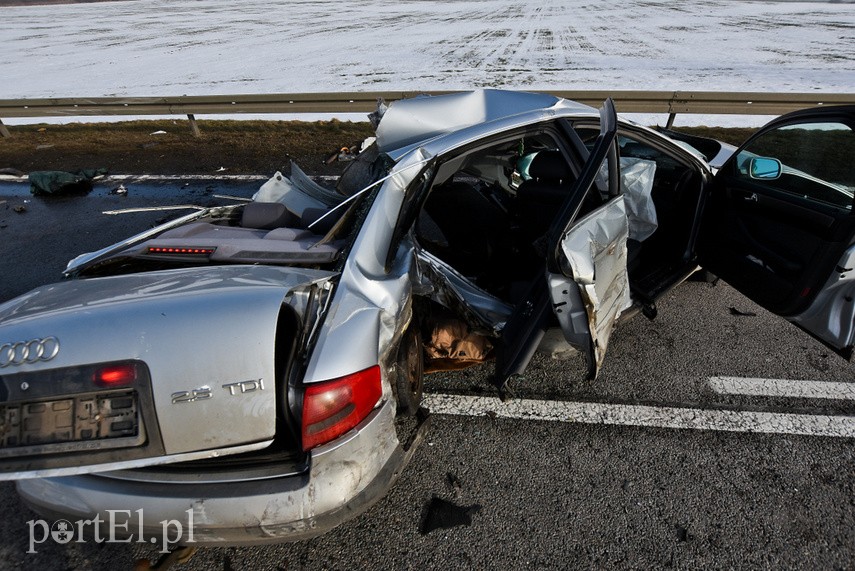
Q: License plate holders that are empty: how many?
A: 1